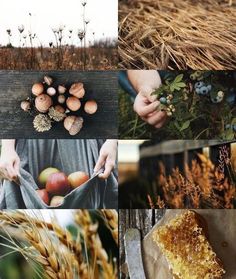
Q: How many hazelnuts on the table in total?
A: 13